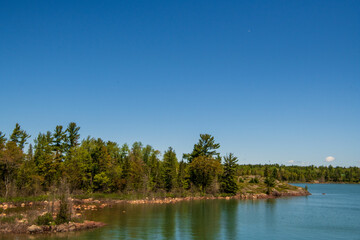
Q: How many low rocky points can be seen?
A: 2